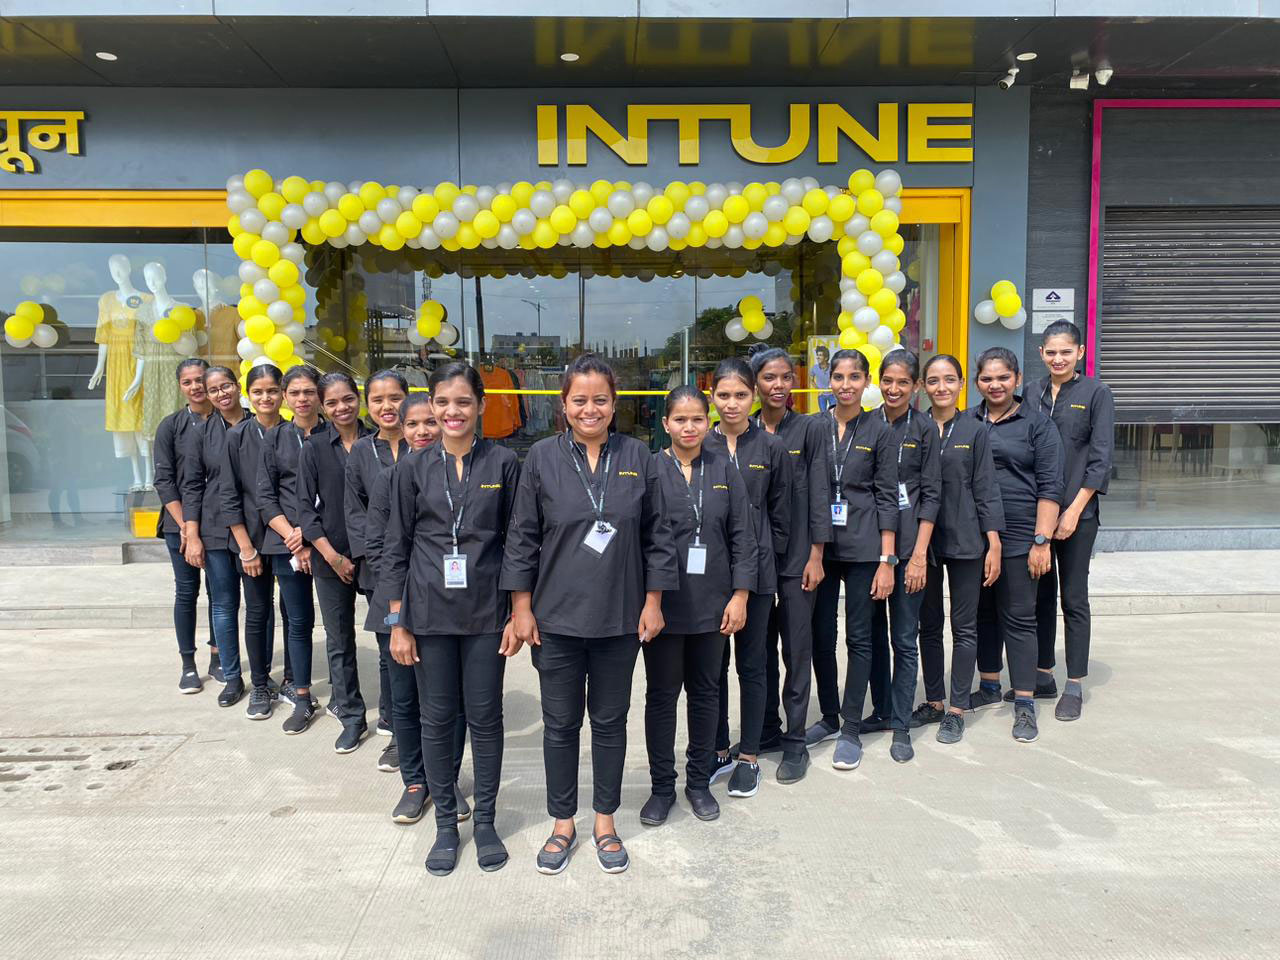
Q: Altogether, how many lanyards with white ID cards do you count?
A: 5